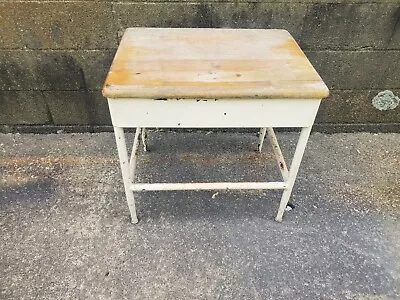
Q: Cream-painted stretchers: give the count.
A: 3